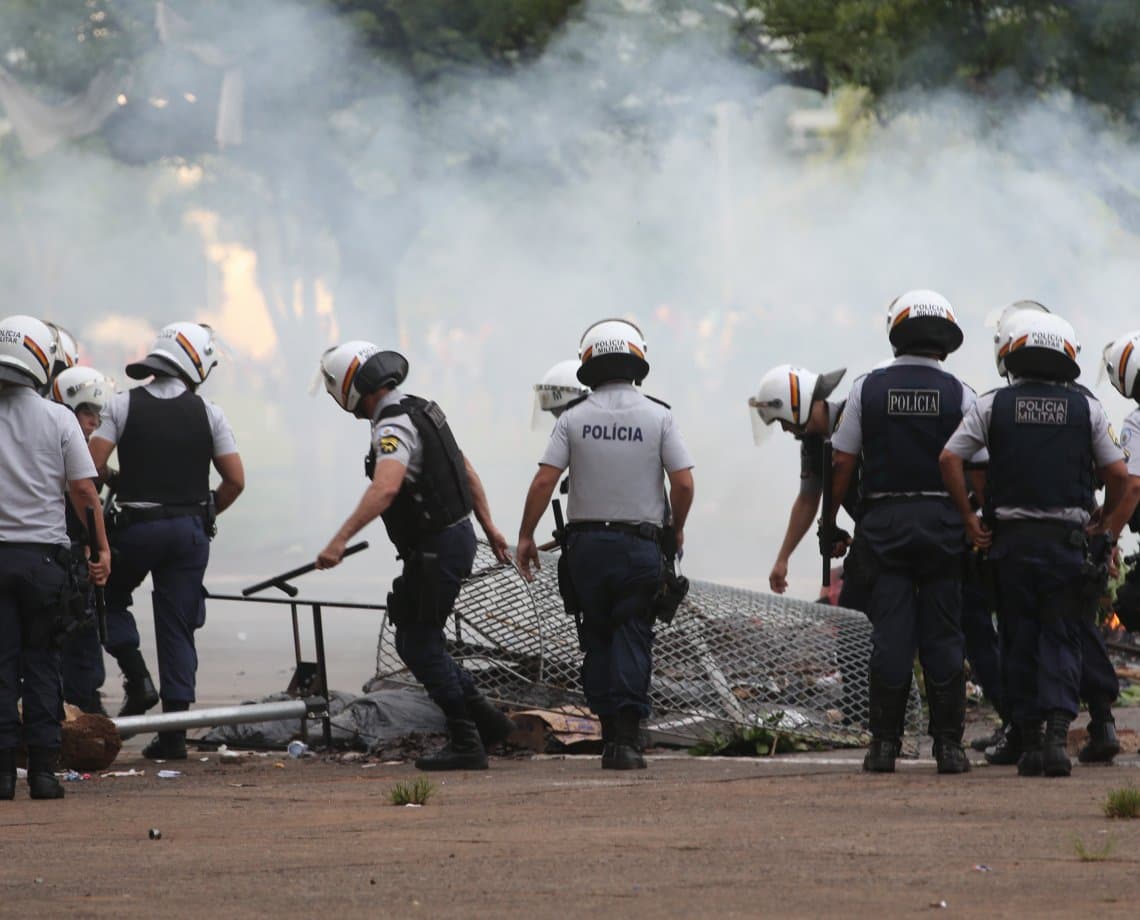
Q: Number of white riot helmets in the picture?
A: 12